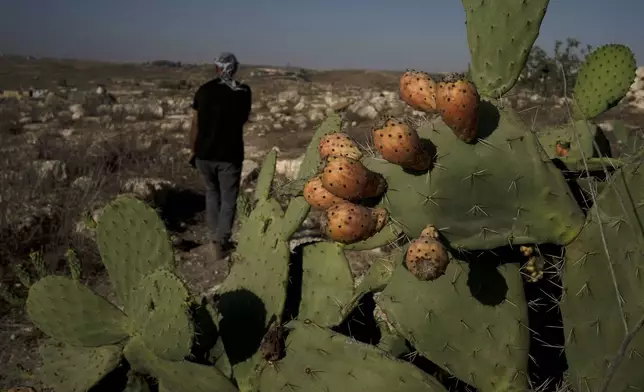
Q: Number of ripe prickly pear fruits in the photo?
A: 8